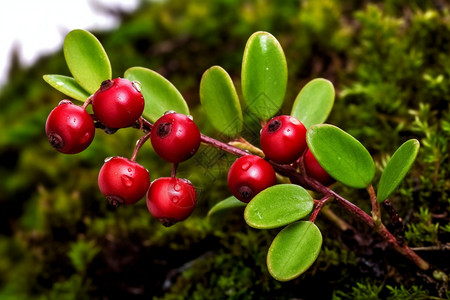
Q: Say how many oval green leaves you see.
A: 11